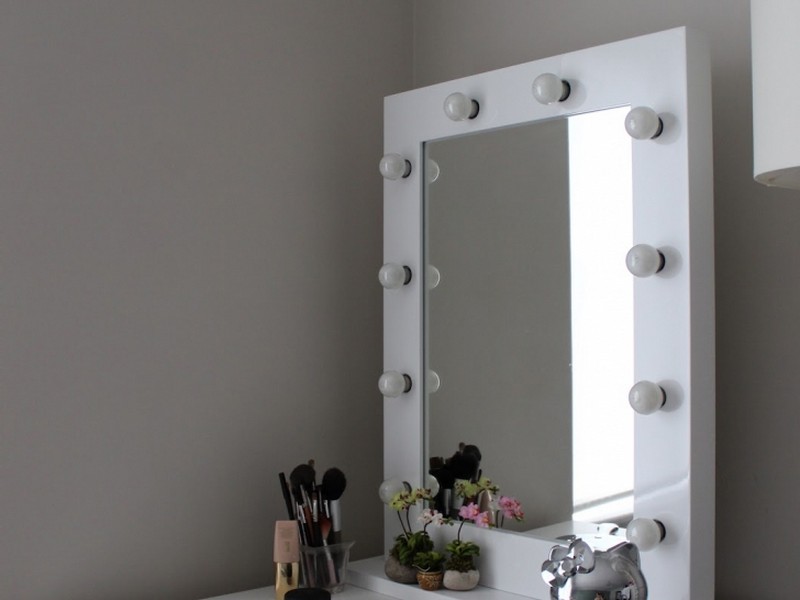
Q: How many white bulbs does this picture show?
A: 10